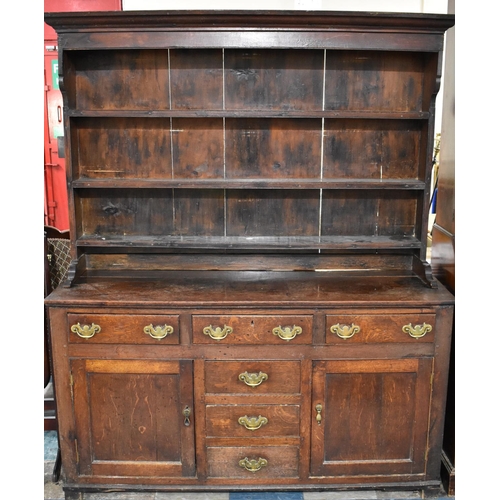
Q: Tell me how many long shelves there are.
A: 3